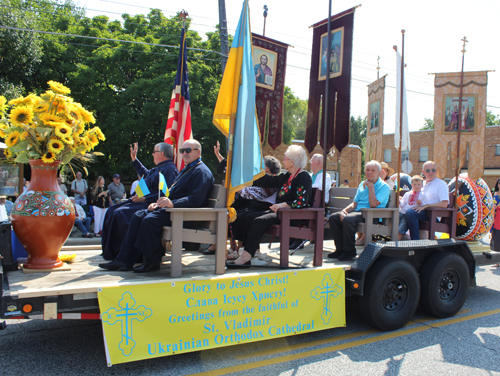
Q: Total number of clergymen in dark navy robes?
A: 2